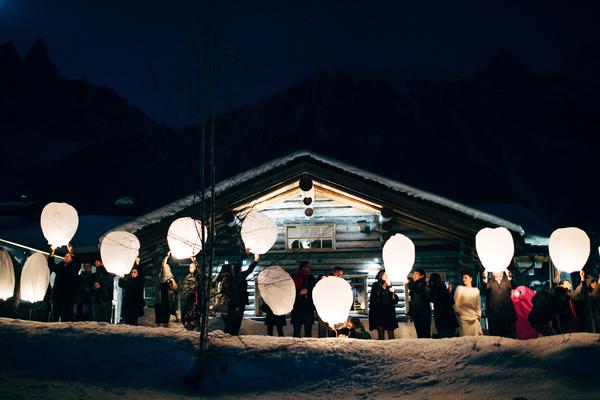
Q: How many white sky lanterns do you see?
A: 11